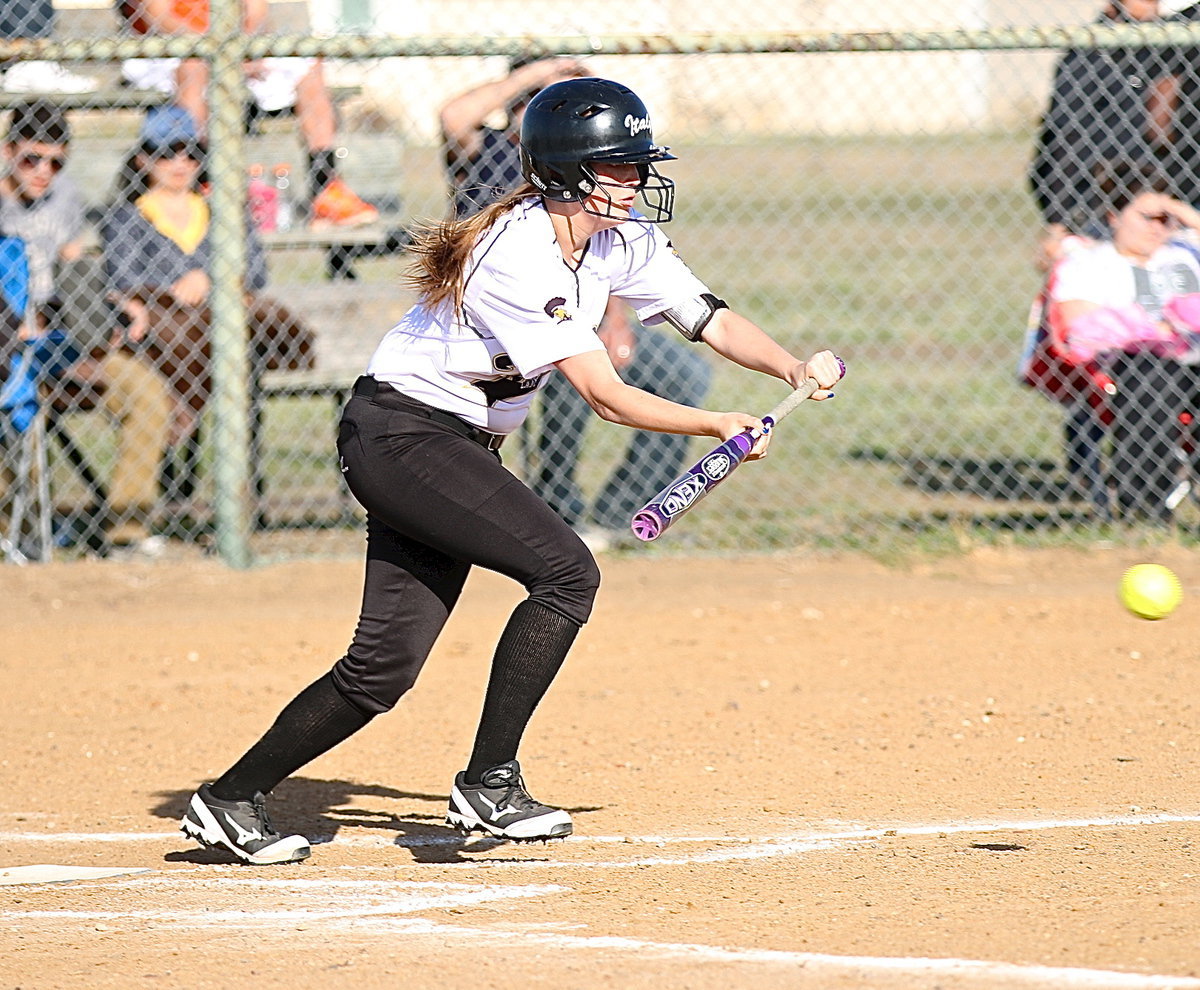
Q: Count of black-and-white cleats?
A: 2